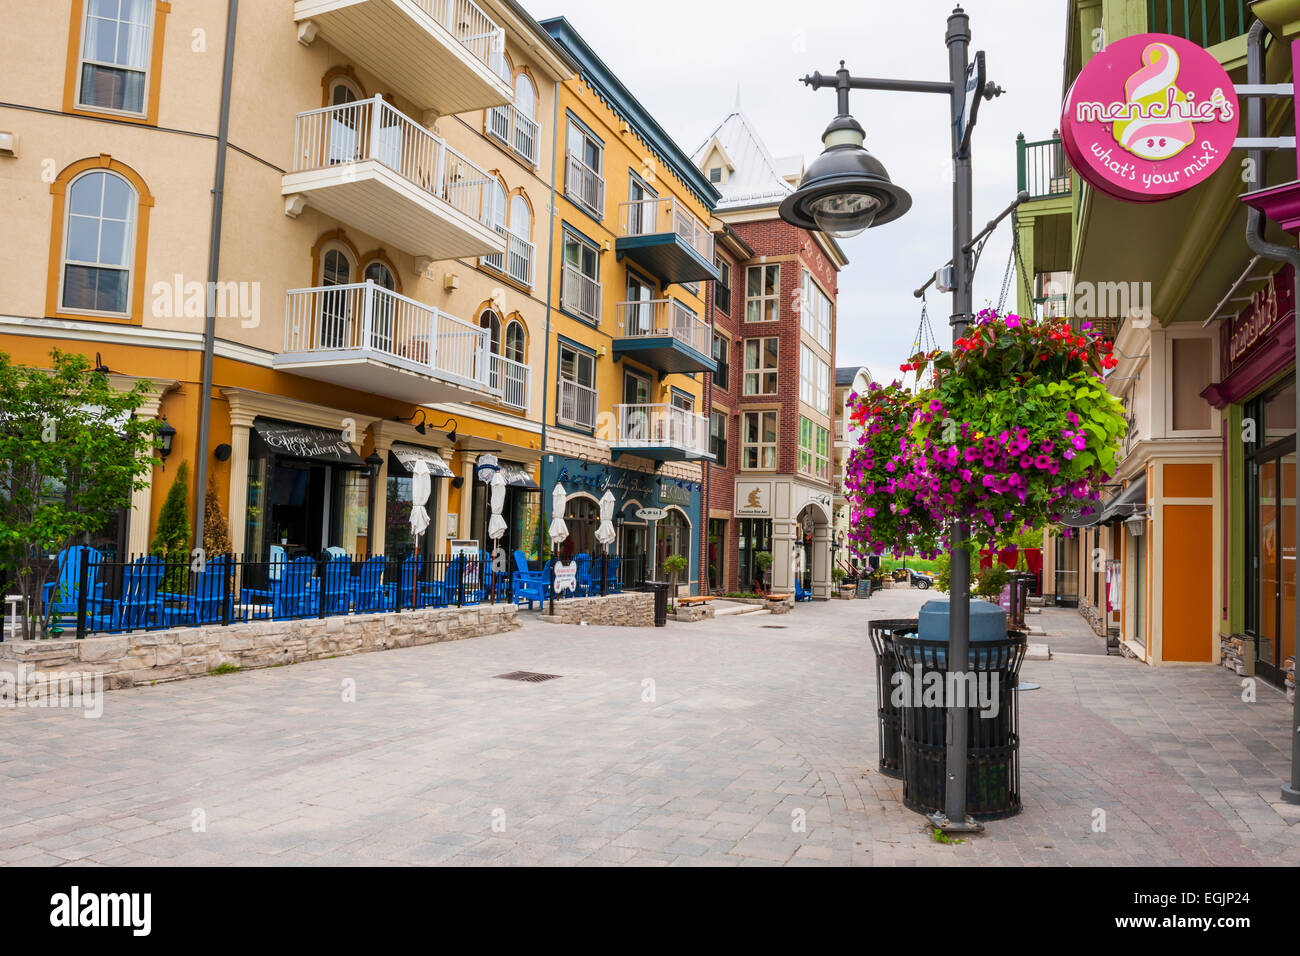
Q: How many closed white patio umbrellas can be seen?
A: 4